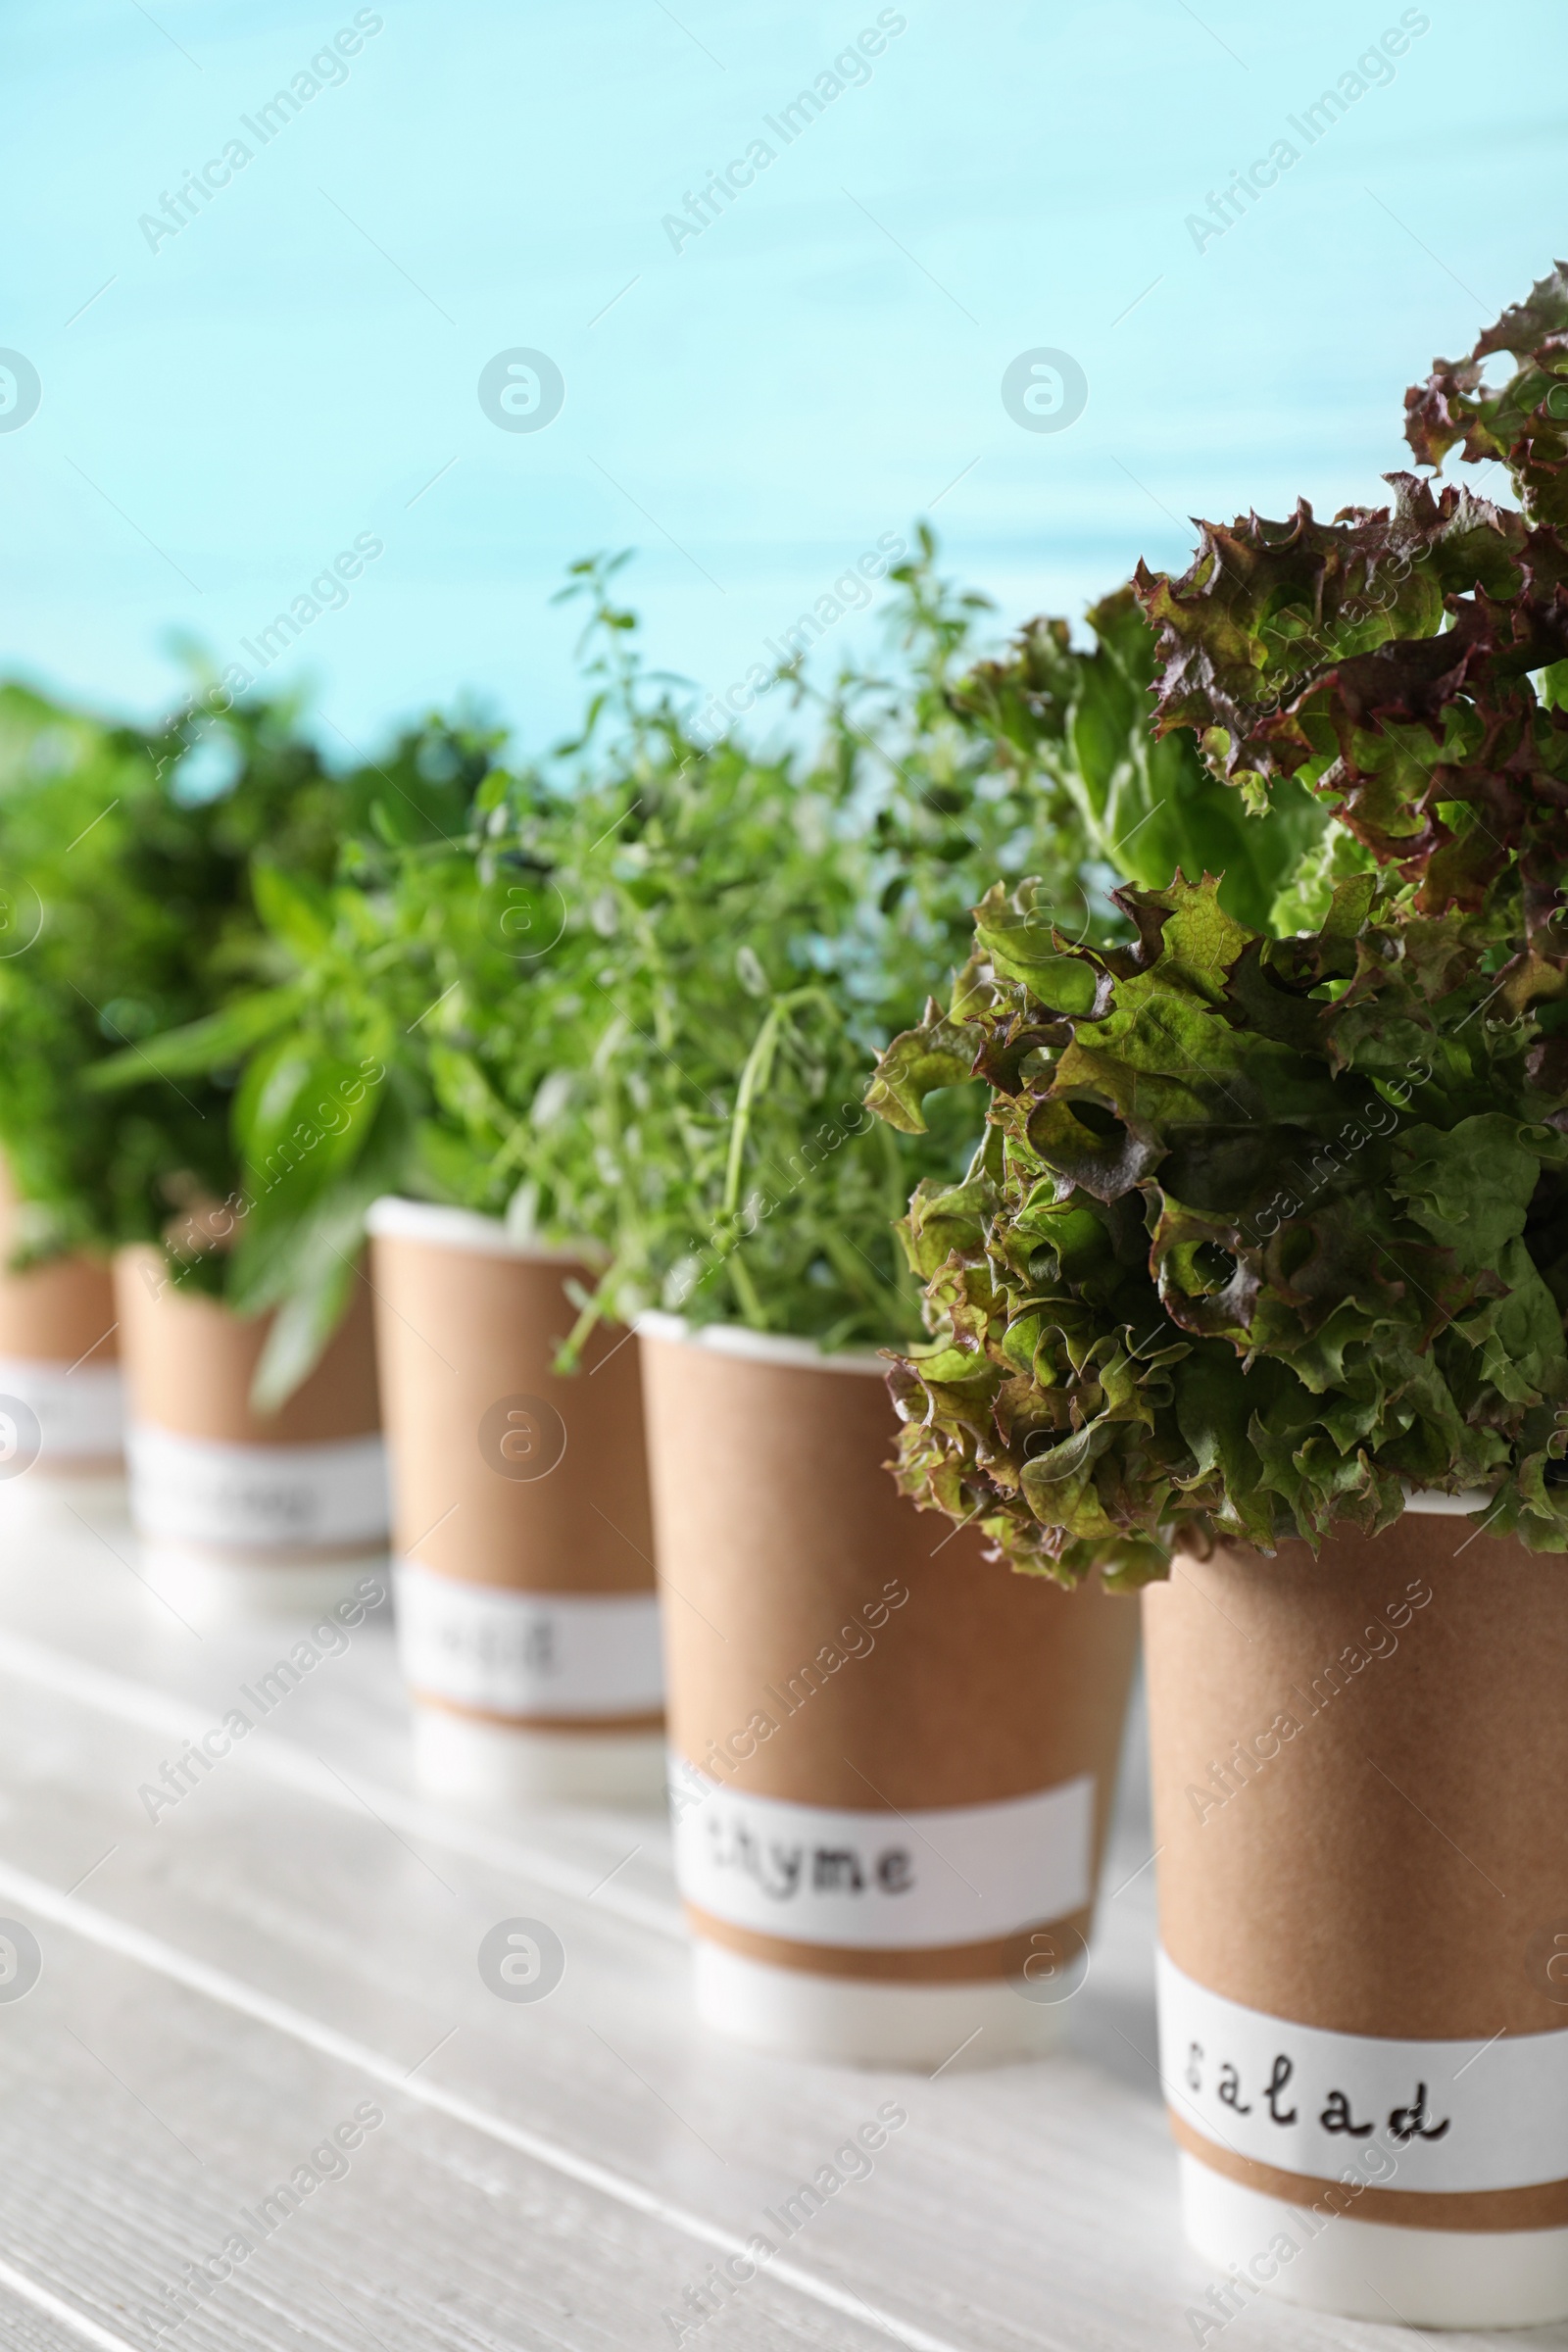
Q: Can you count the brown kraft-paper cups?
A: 5